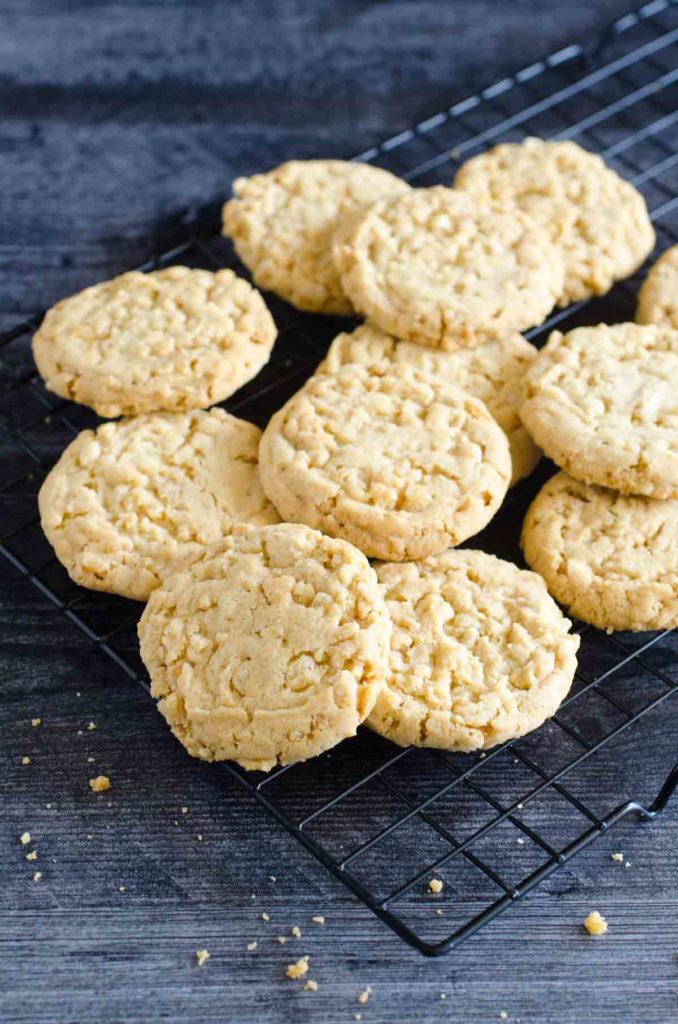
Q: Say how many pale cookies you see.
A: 12